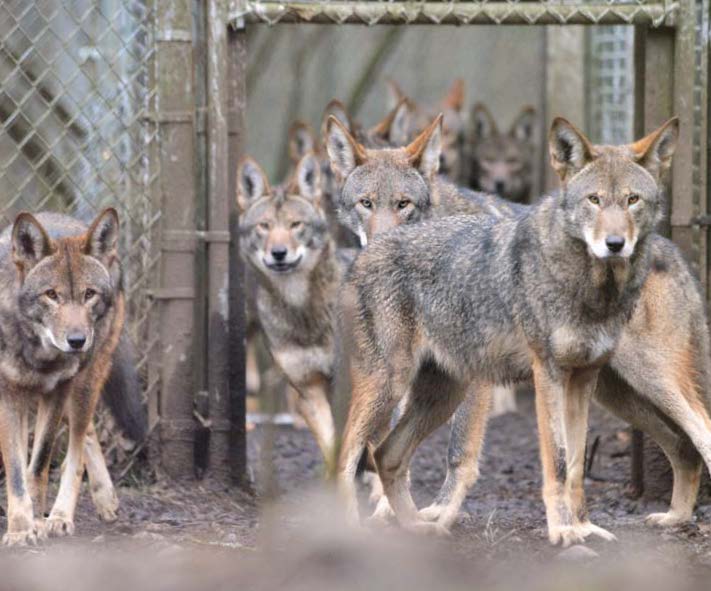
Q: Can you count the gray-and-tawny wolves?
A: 8